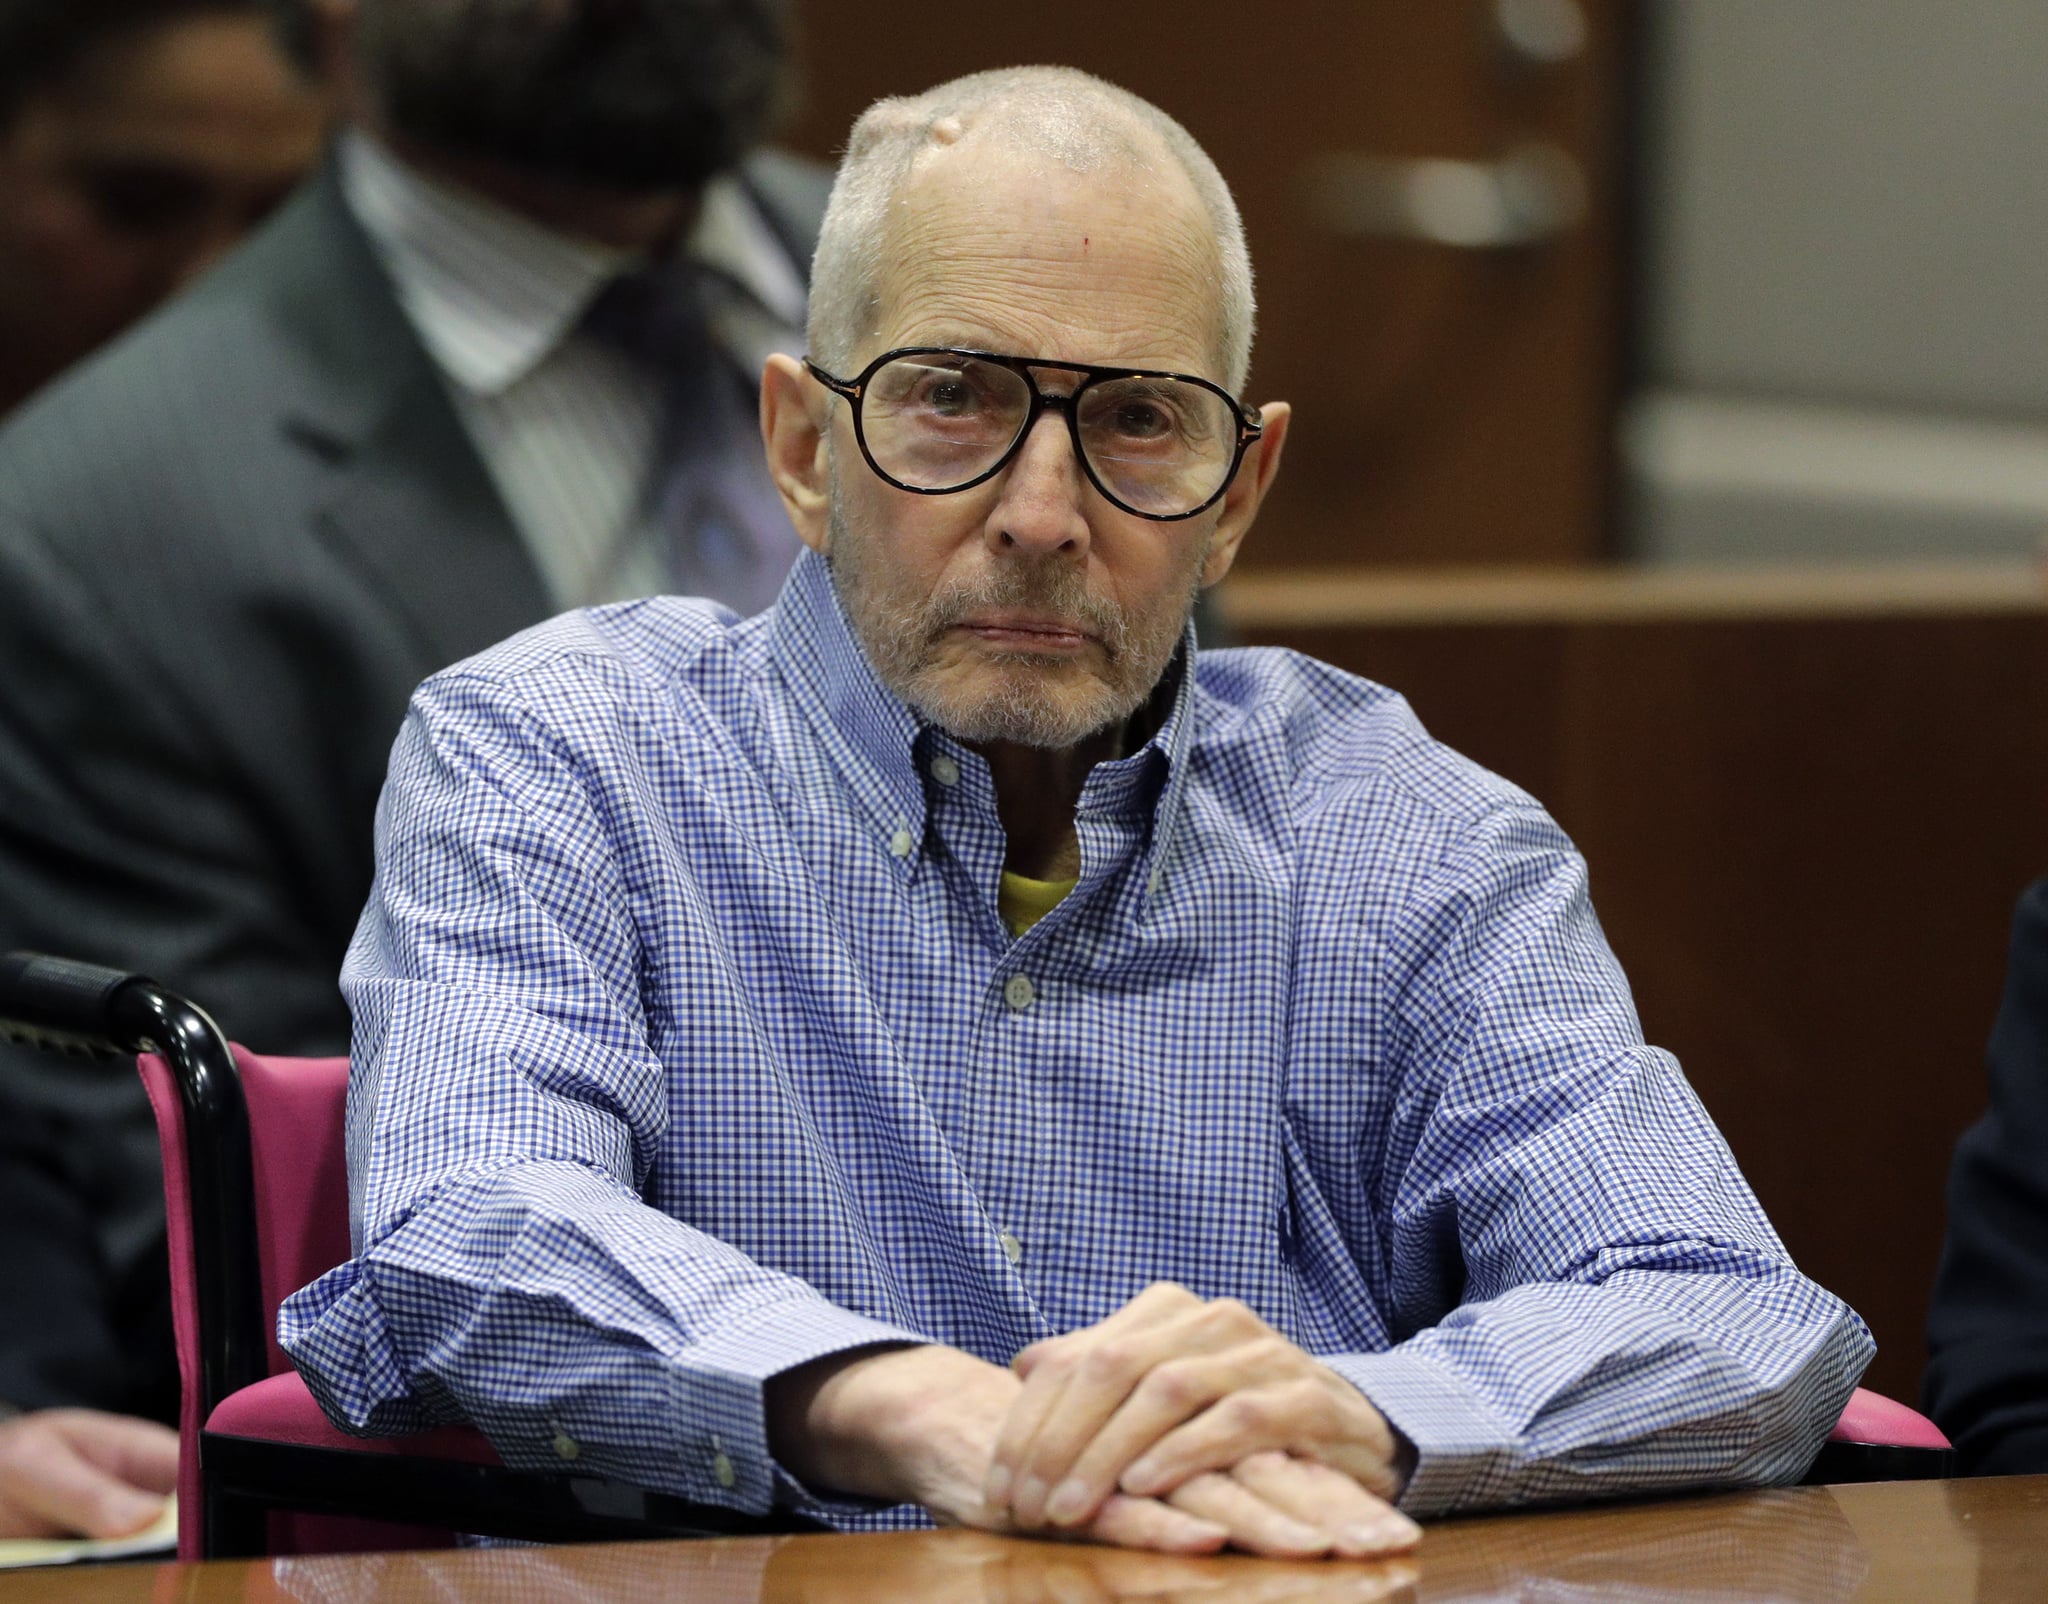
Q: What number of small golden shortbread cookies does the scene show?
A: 0